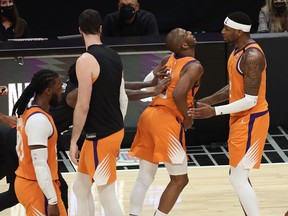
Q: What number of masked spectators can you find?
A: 3